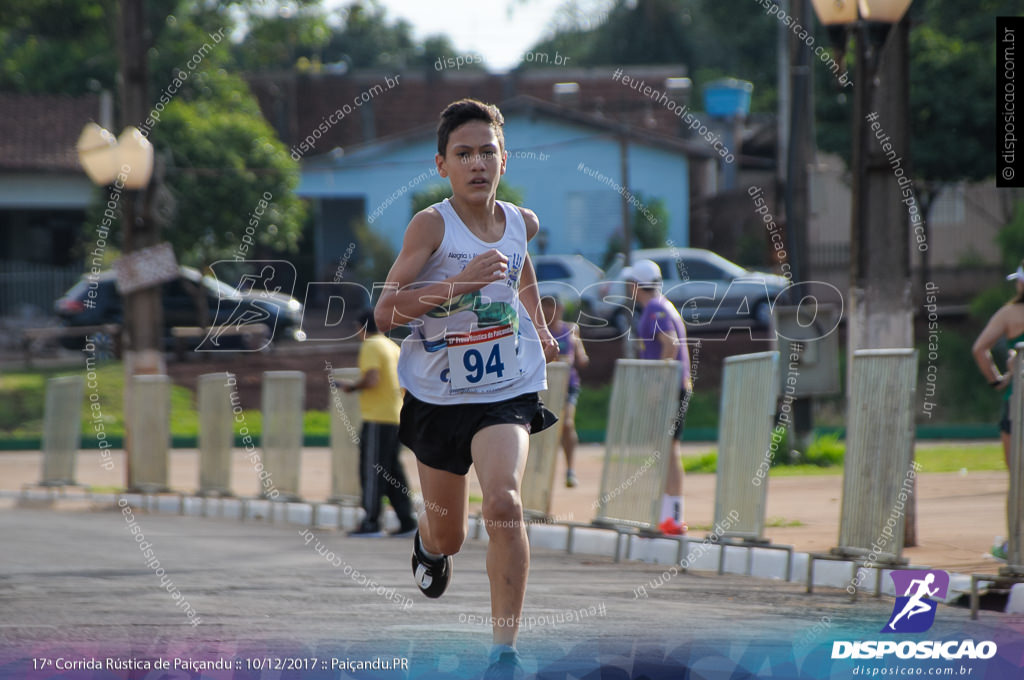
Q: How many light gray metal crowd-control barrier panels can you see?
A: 10